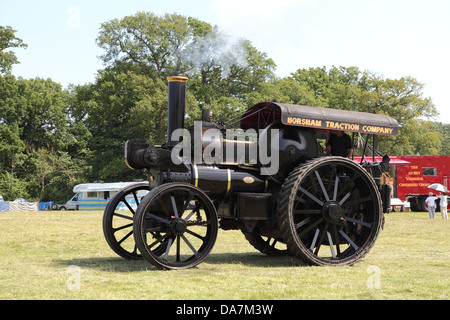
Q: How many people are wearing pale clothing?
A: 2